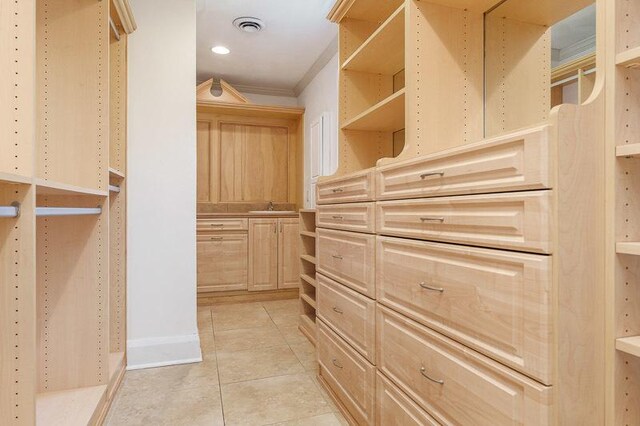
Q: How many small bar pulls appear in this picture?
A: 13